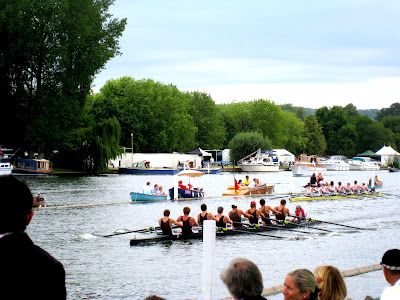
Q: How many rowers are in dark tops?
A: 8